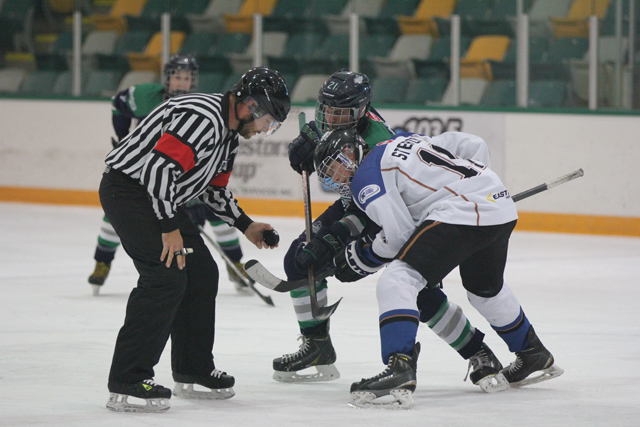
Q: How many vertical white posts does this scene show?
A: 7